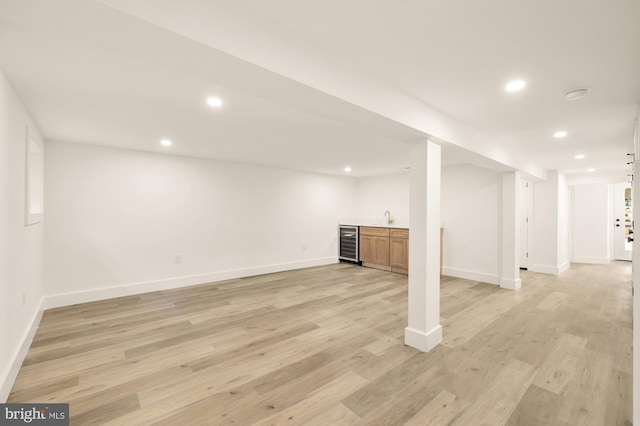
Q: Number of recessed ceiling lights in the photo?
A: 7